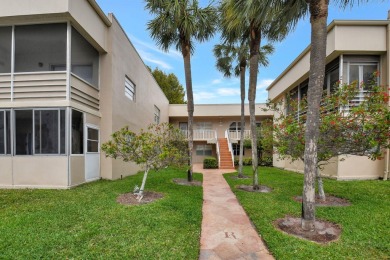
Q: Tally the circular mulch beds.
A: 6